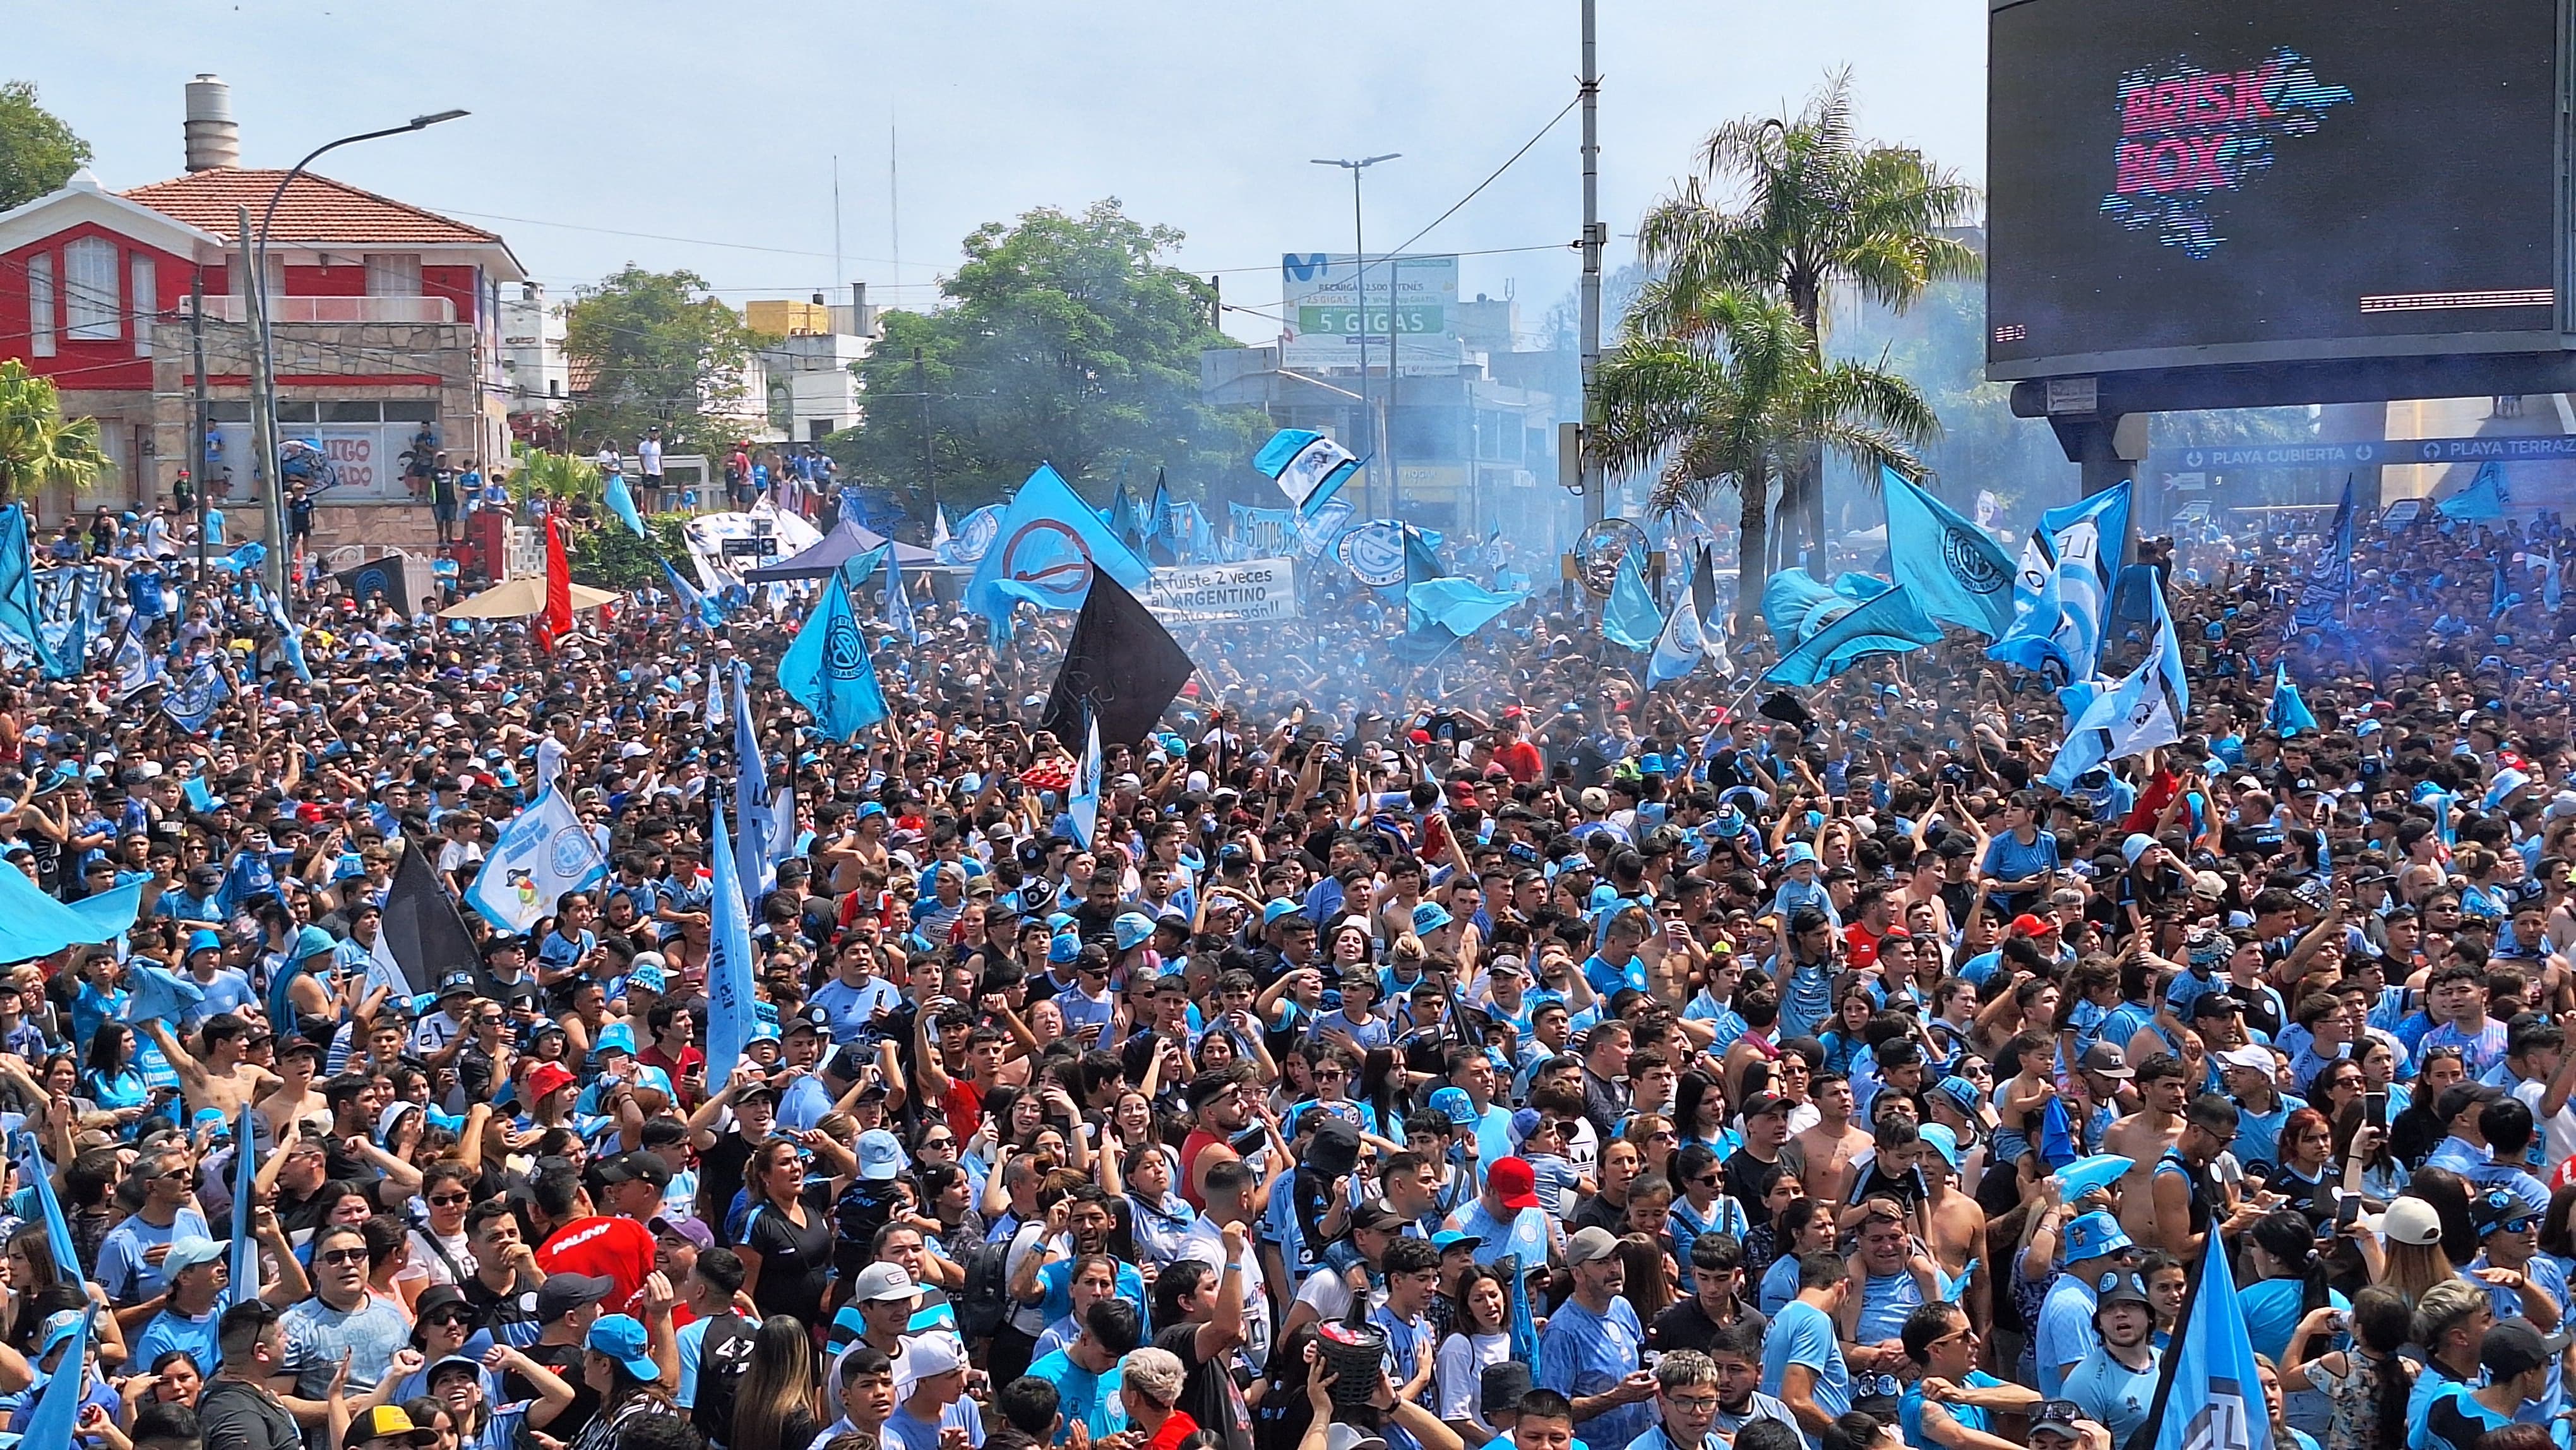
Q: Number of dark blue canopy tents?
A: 1